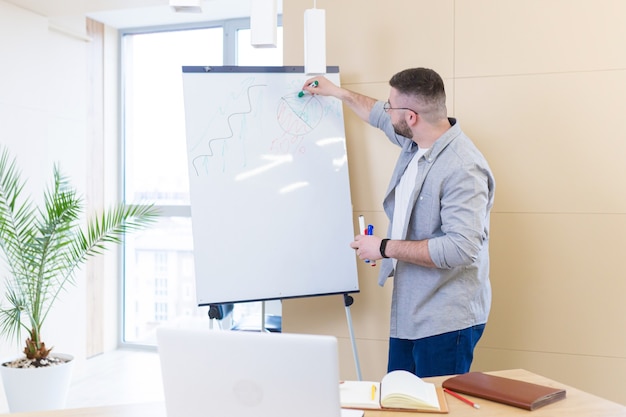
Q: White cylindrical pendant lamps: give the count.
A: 3